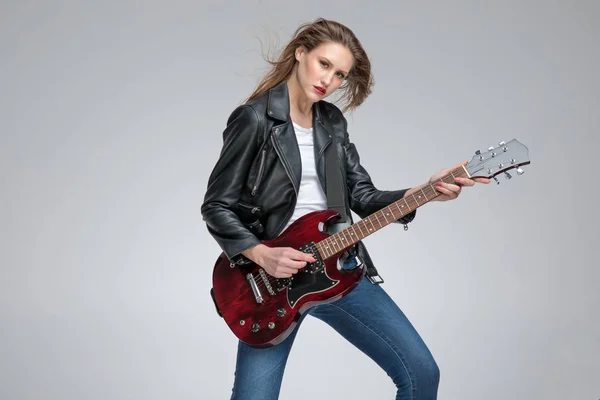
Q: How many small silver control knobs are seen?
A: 4